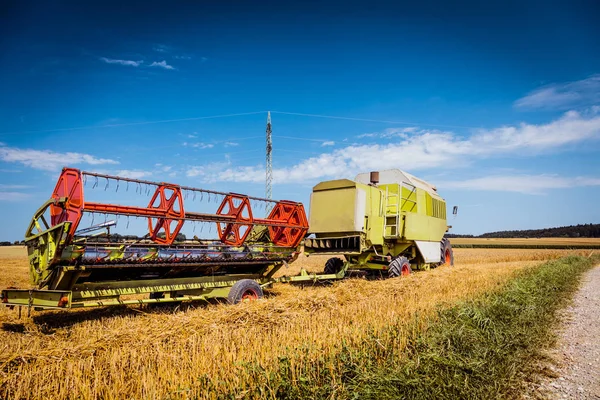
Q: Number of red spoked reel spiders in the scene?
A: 4